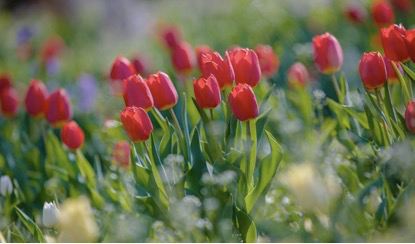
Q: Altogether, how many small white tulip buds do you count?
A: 2